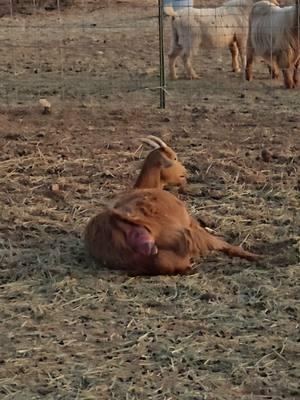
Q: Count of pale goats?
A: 2